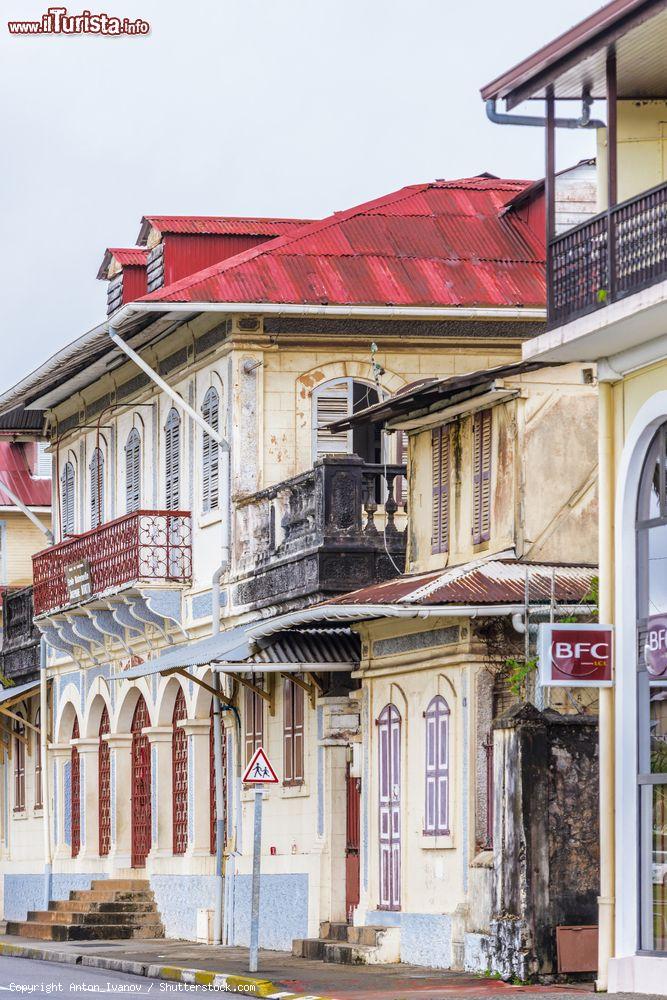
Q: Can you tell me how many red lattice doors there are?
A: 5